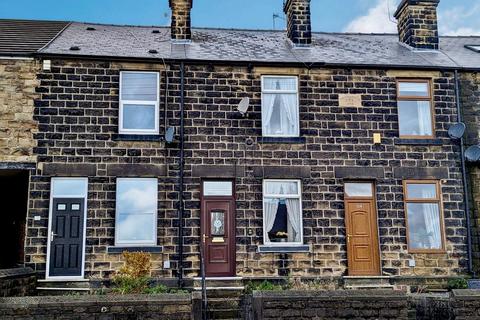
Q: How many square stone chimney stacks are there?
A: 3